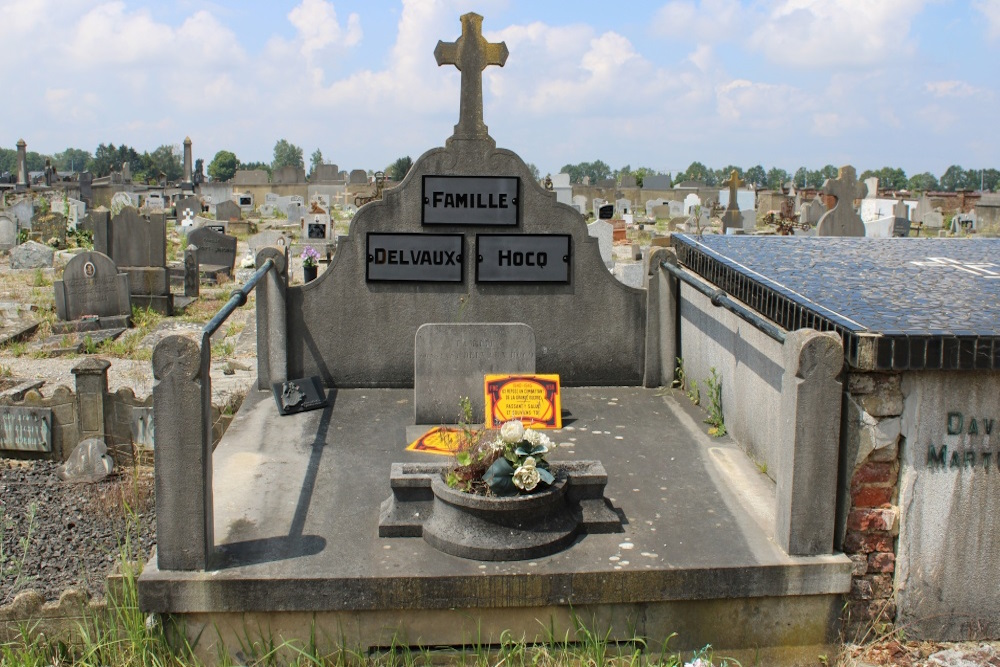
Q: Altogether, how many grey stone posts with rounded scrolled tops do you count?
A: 4